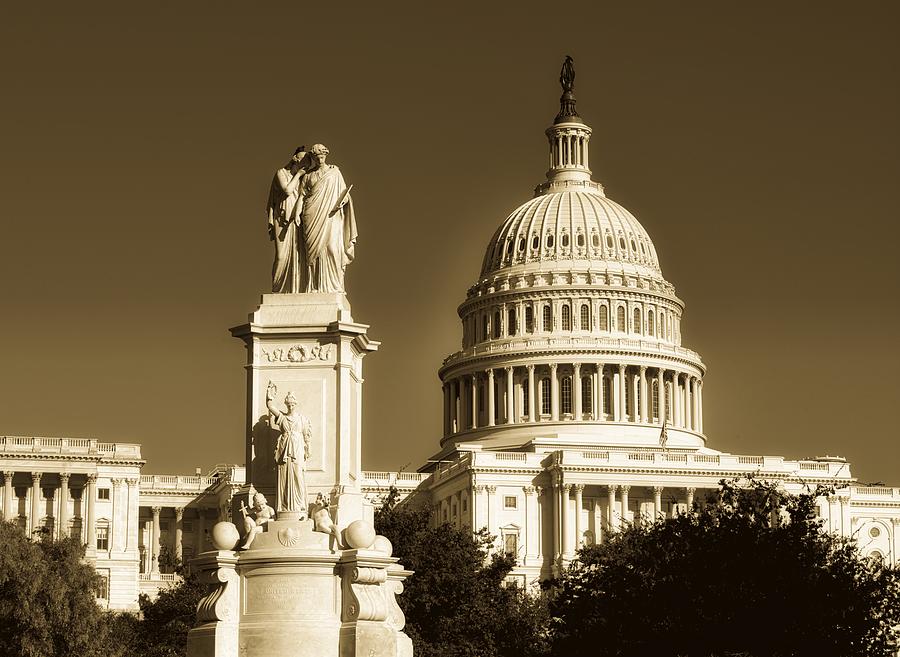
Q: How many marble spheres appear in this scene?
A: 3